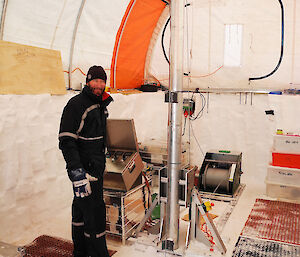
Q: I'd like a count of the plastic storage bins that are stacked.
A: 4